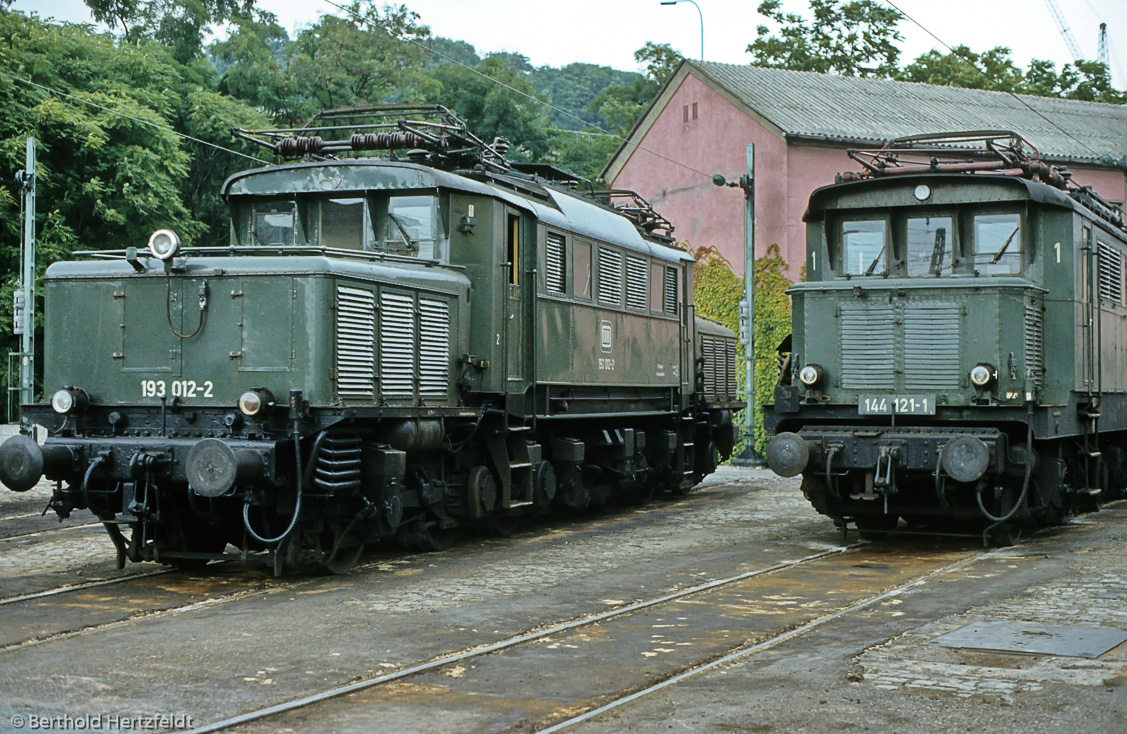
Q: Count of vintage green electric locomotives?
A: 2